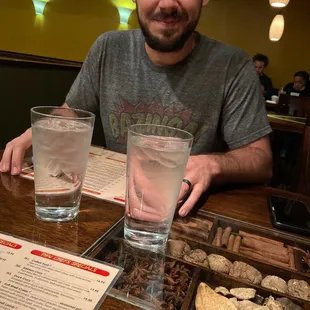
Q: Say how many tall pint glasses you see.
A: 2